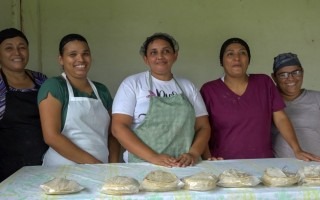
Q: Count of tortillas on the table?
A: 7